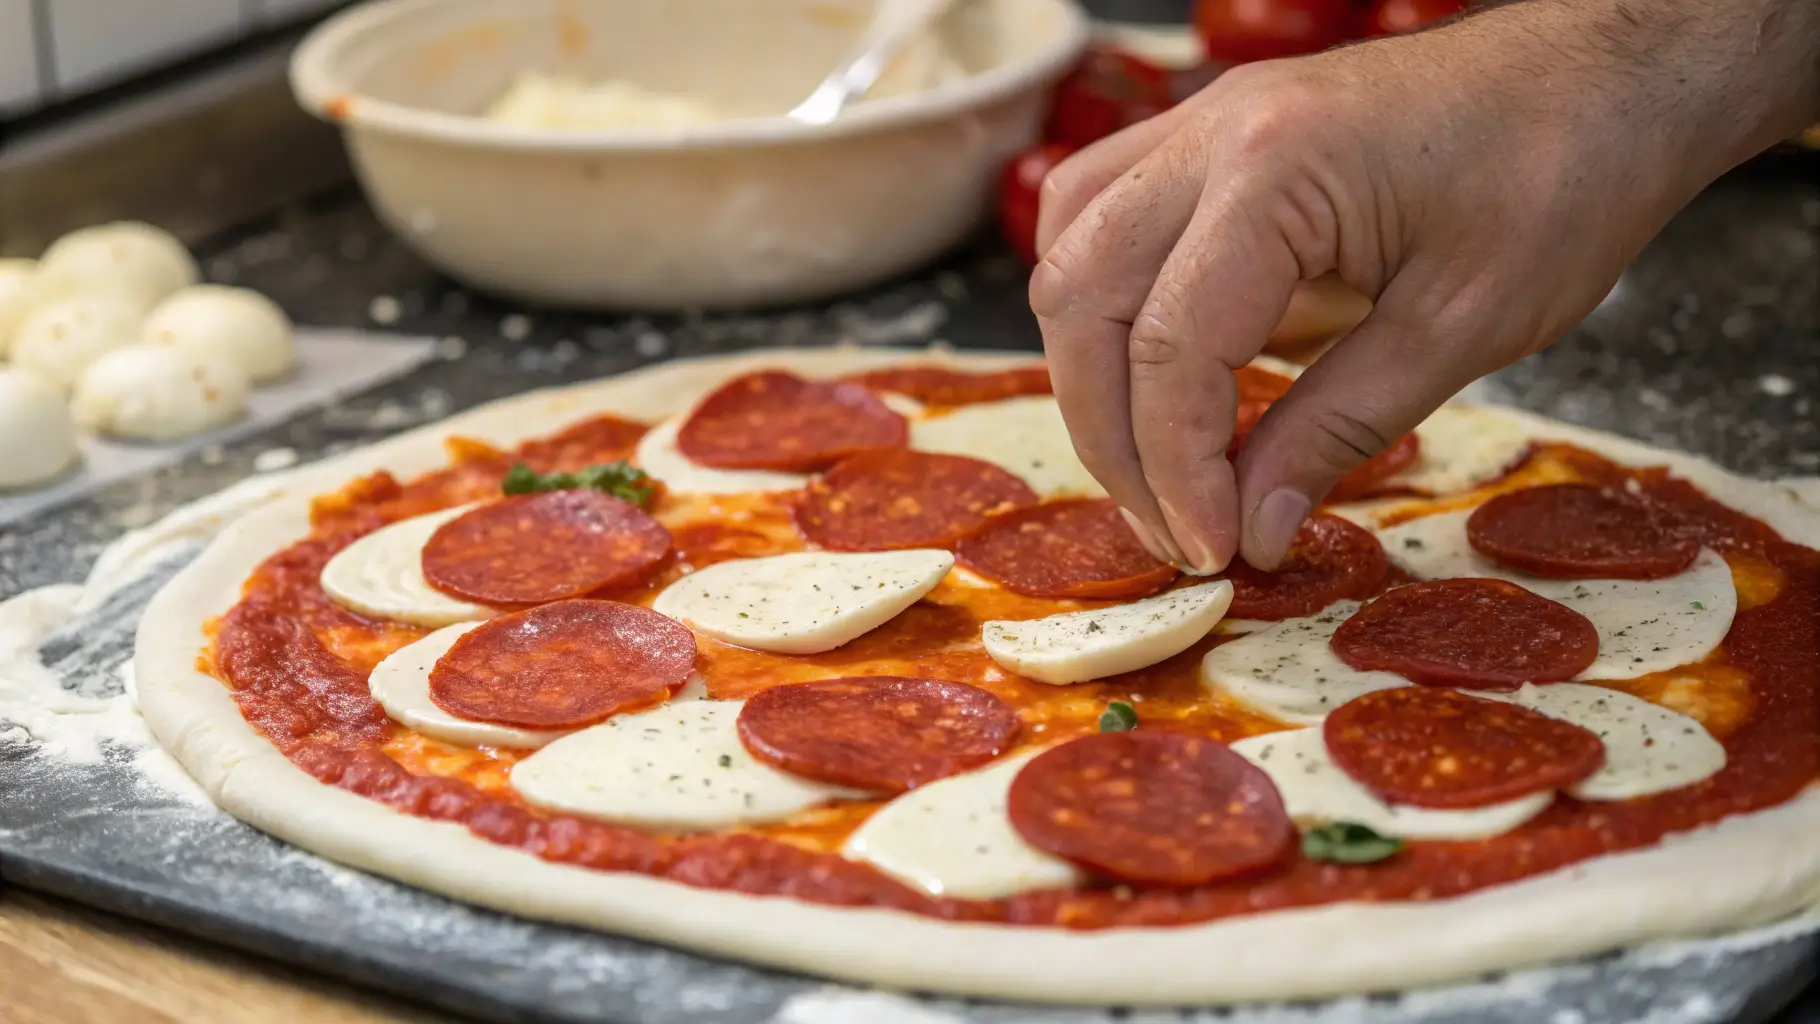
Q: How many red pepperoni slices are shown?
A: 12